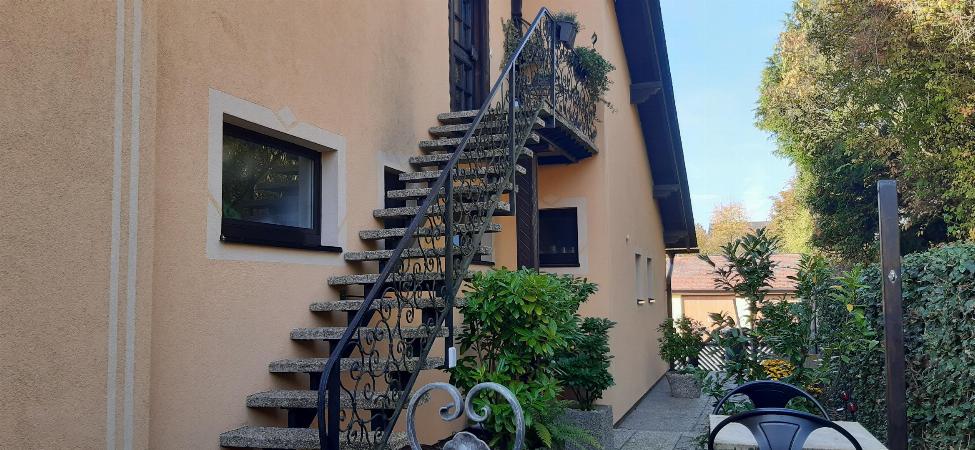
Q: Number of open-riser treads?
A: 15